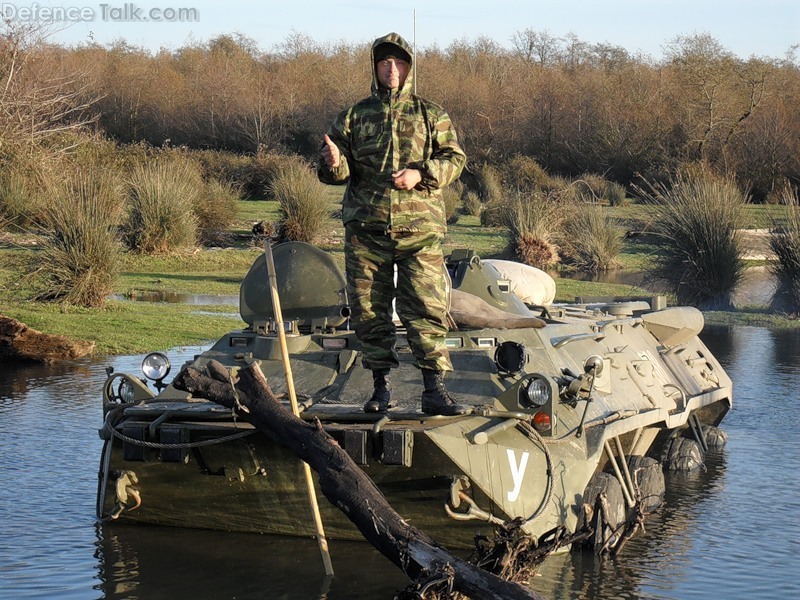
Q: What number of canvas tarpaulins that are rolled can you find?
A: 1